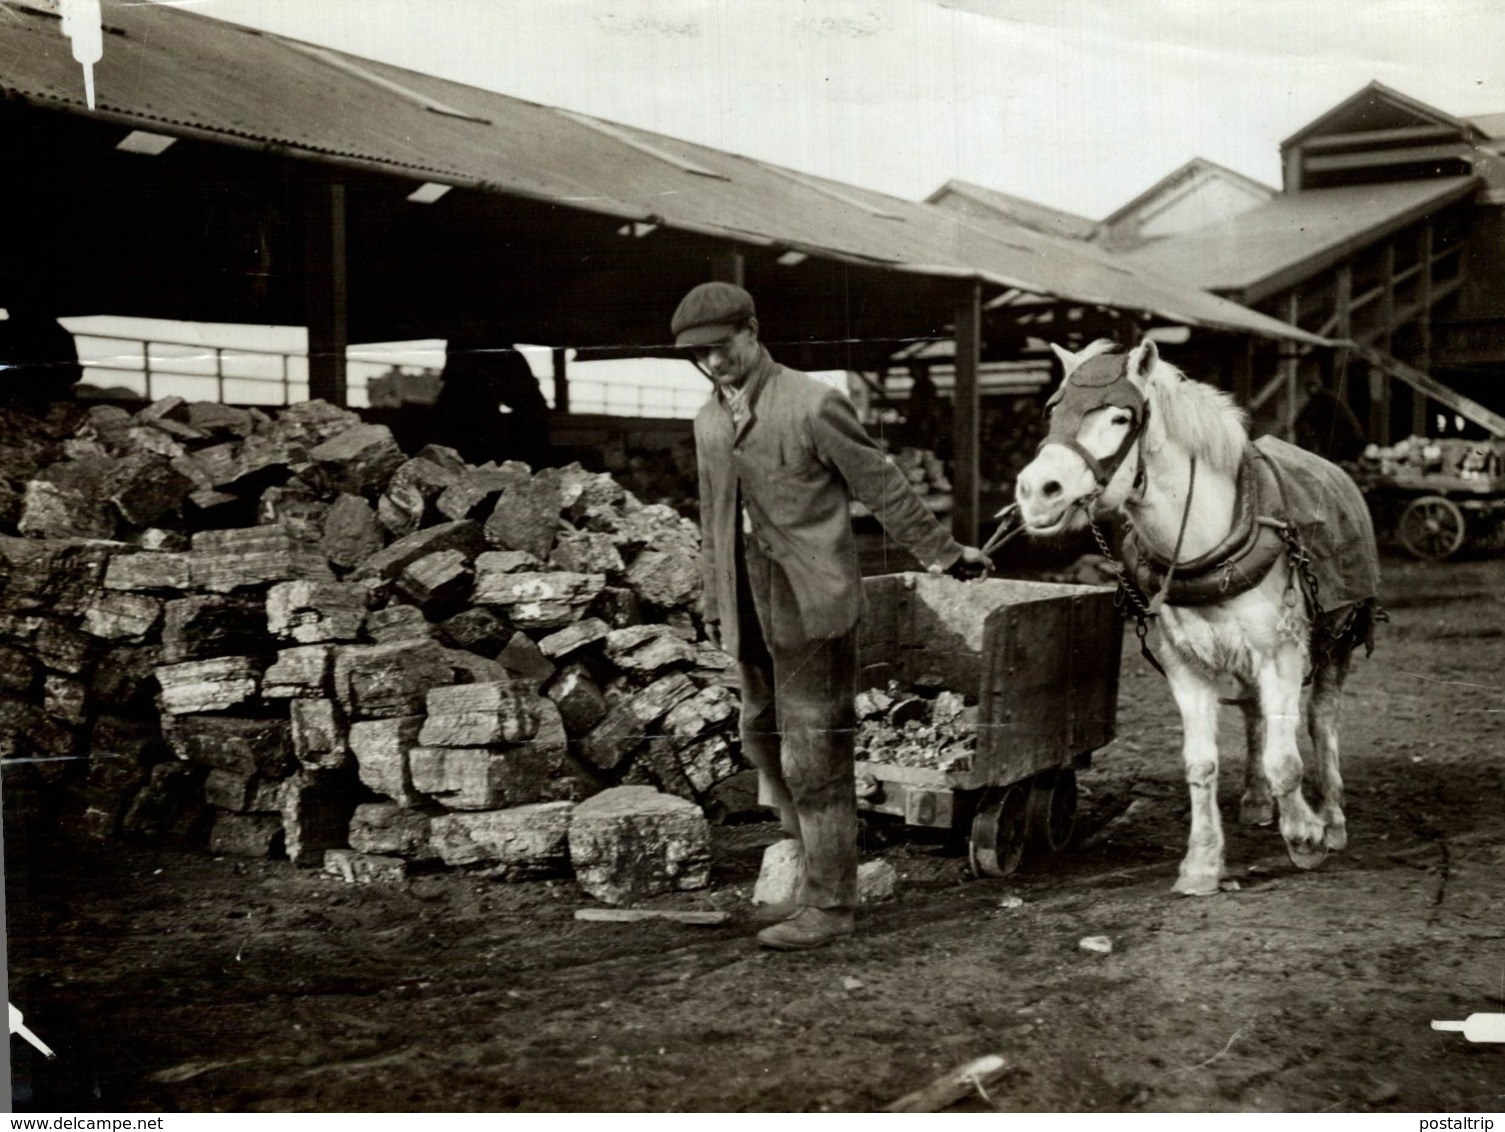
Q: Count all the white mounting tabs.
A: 3